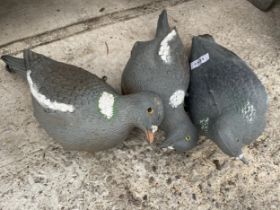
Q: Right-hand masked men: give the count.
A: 0